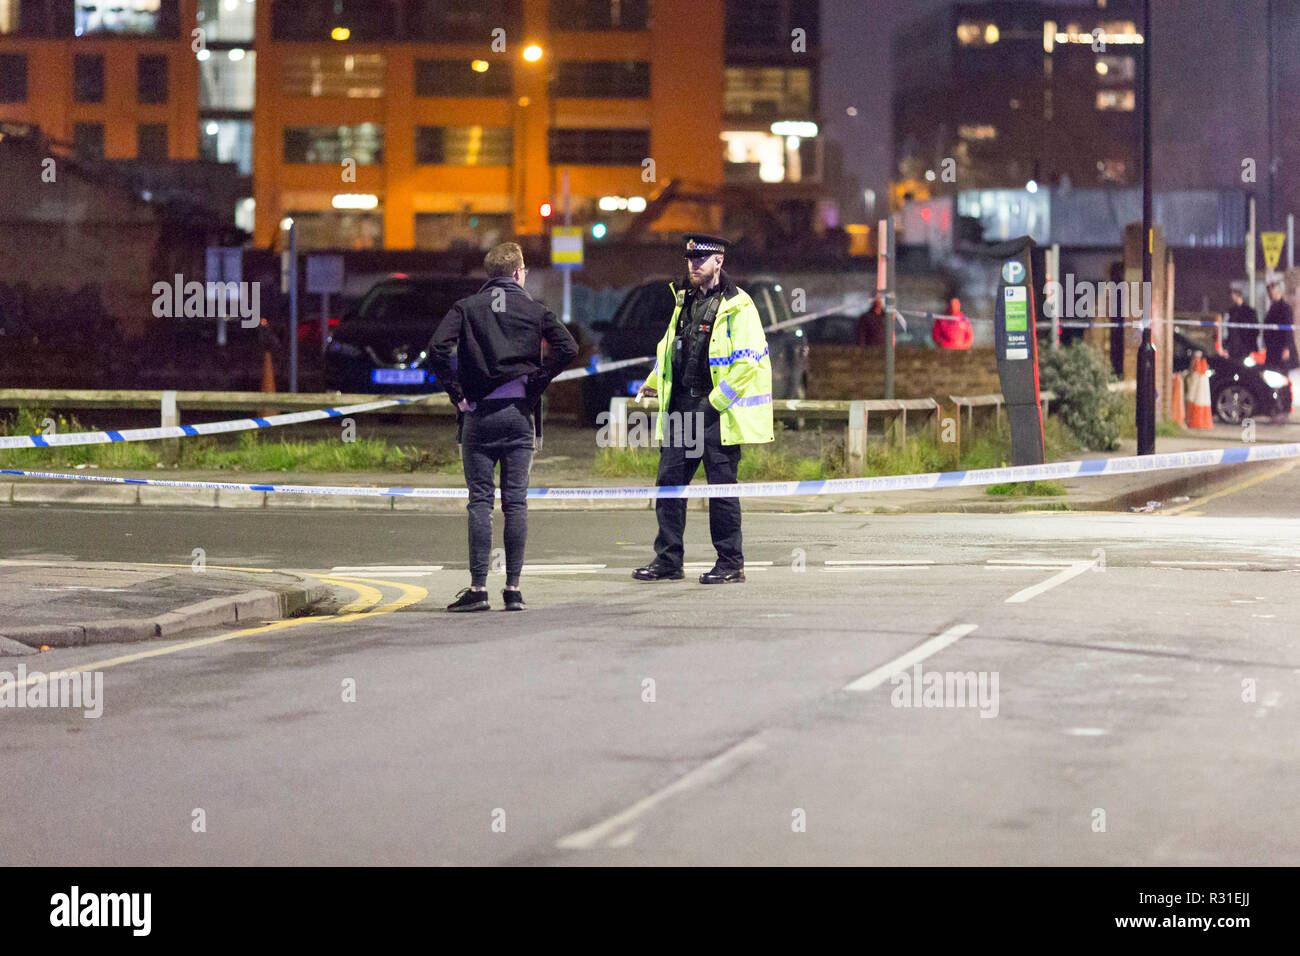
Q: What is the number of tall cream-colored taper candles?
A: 0